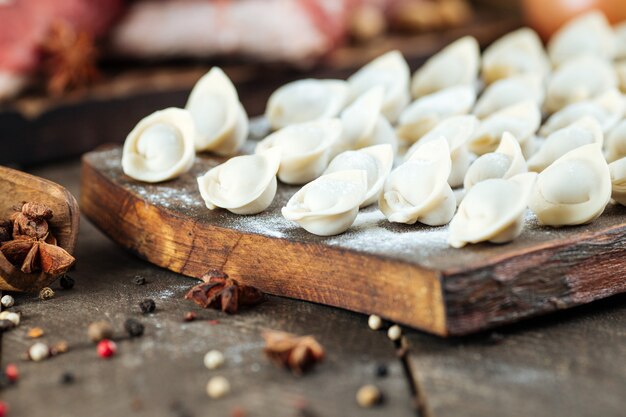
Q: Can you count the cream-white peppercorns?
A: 9